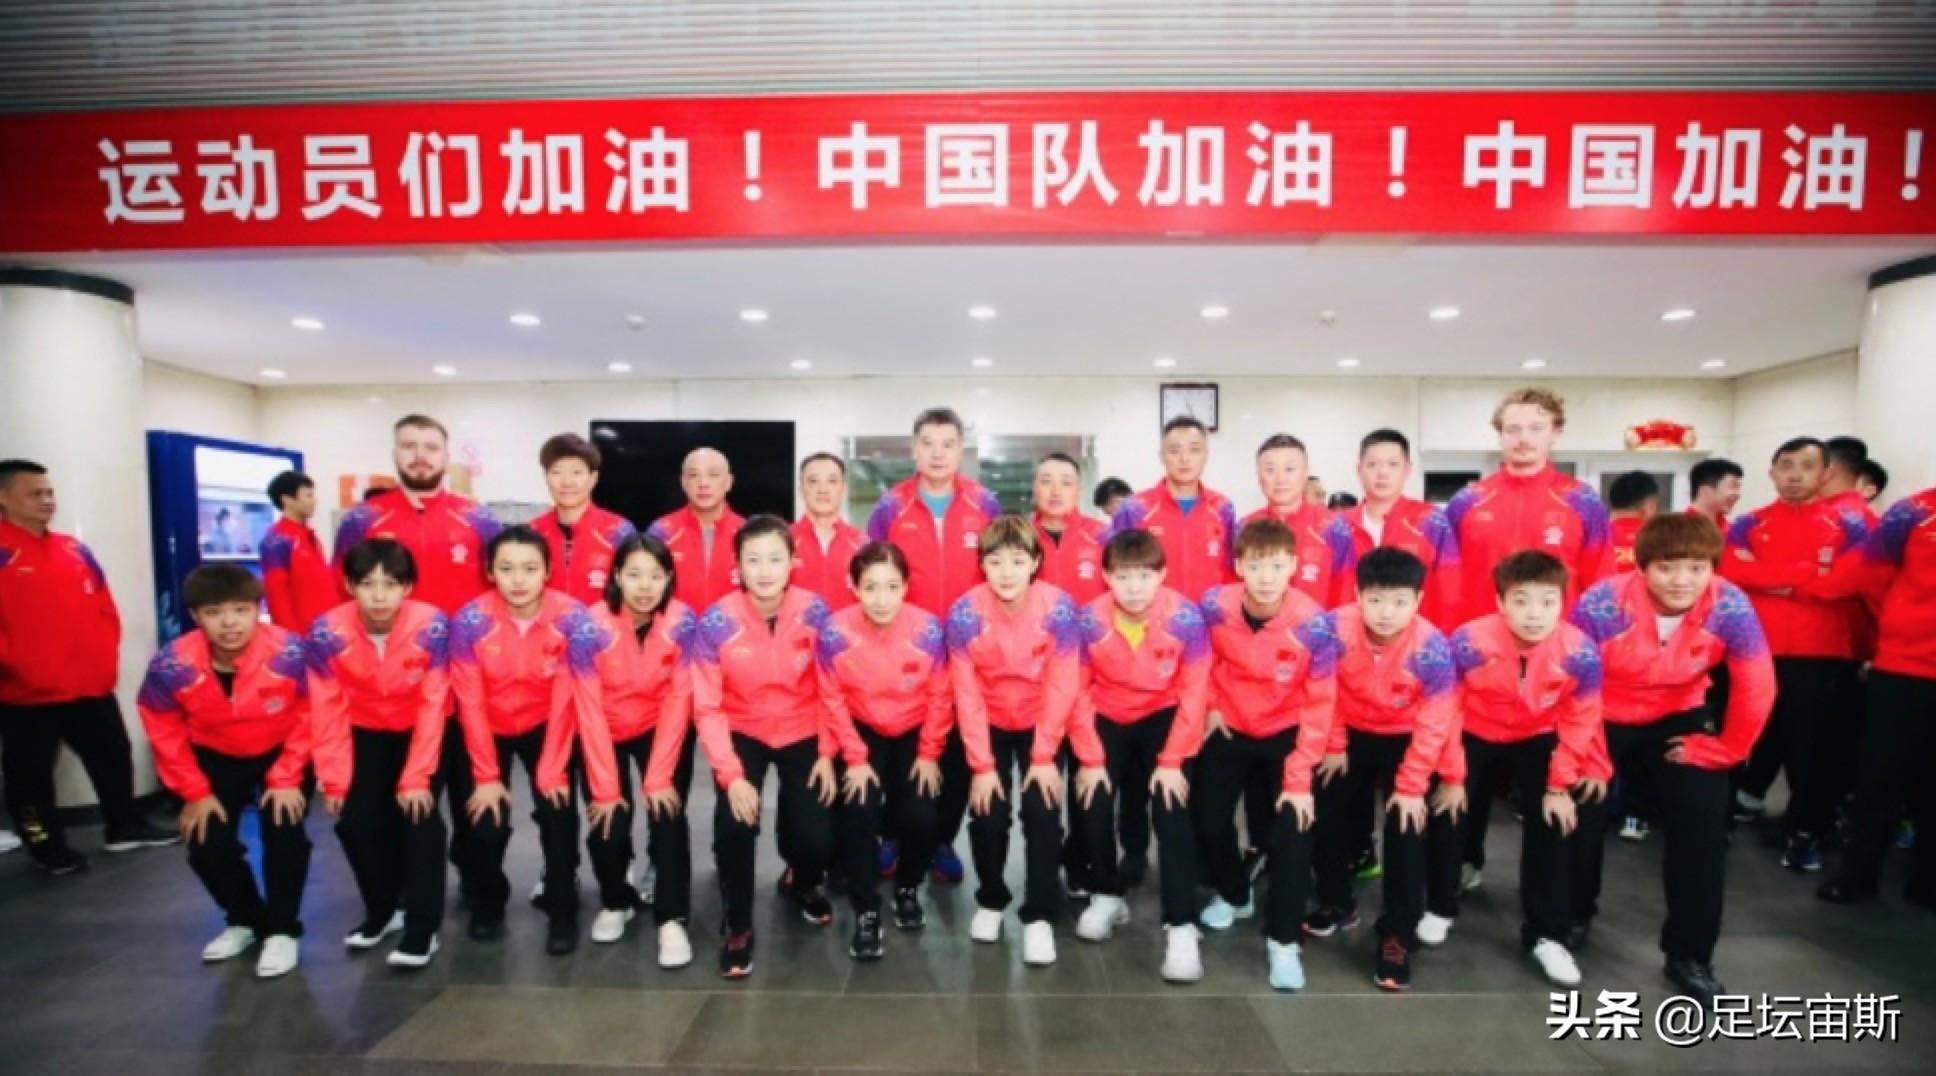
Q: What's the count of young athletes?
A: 12